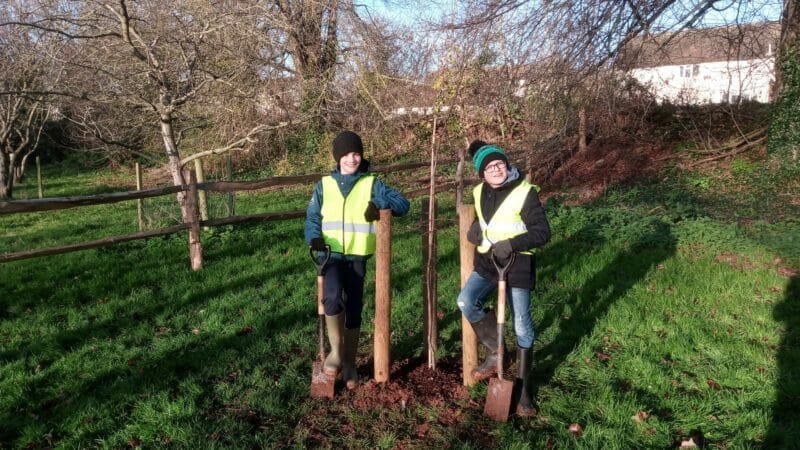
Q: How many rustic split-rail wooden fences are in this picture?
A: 1